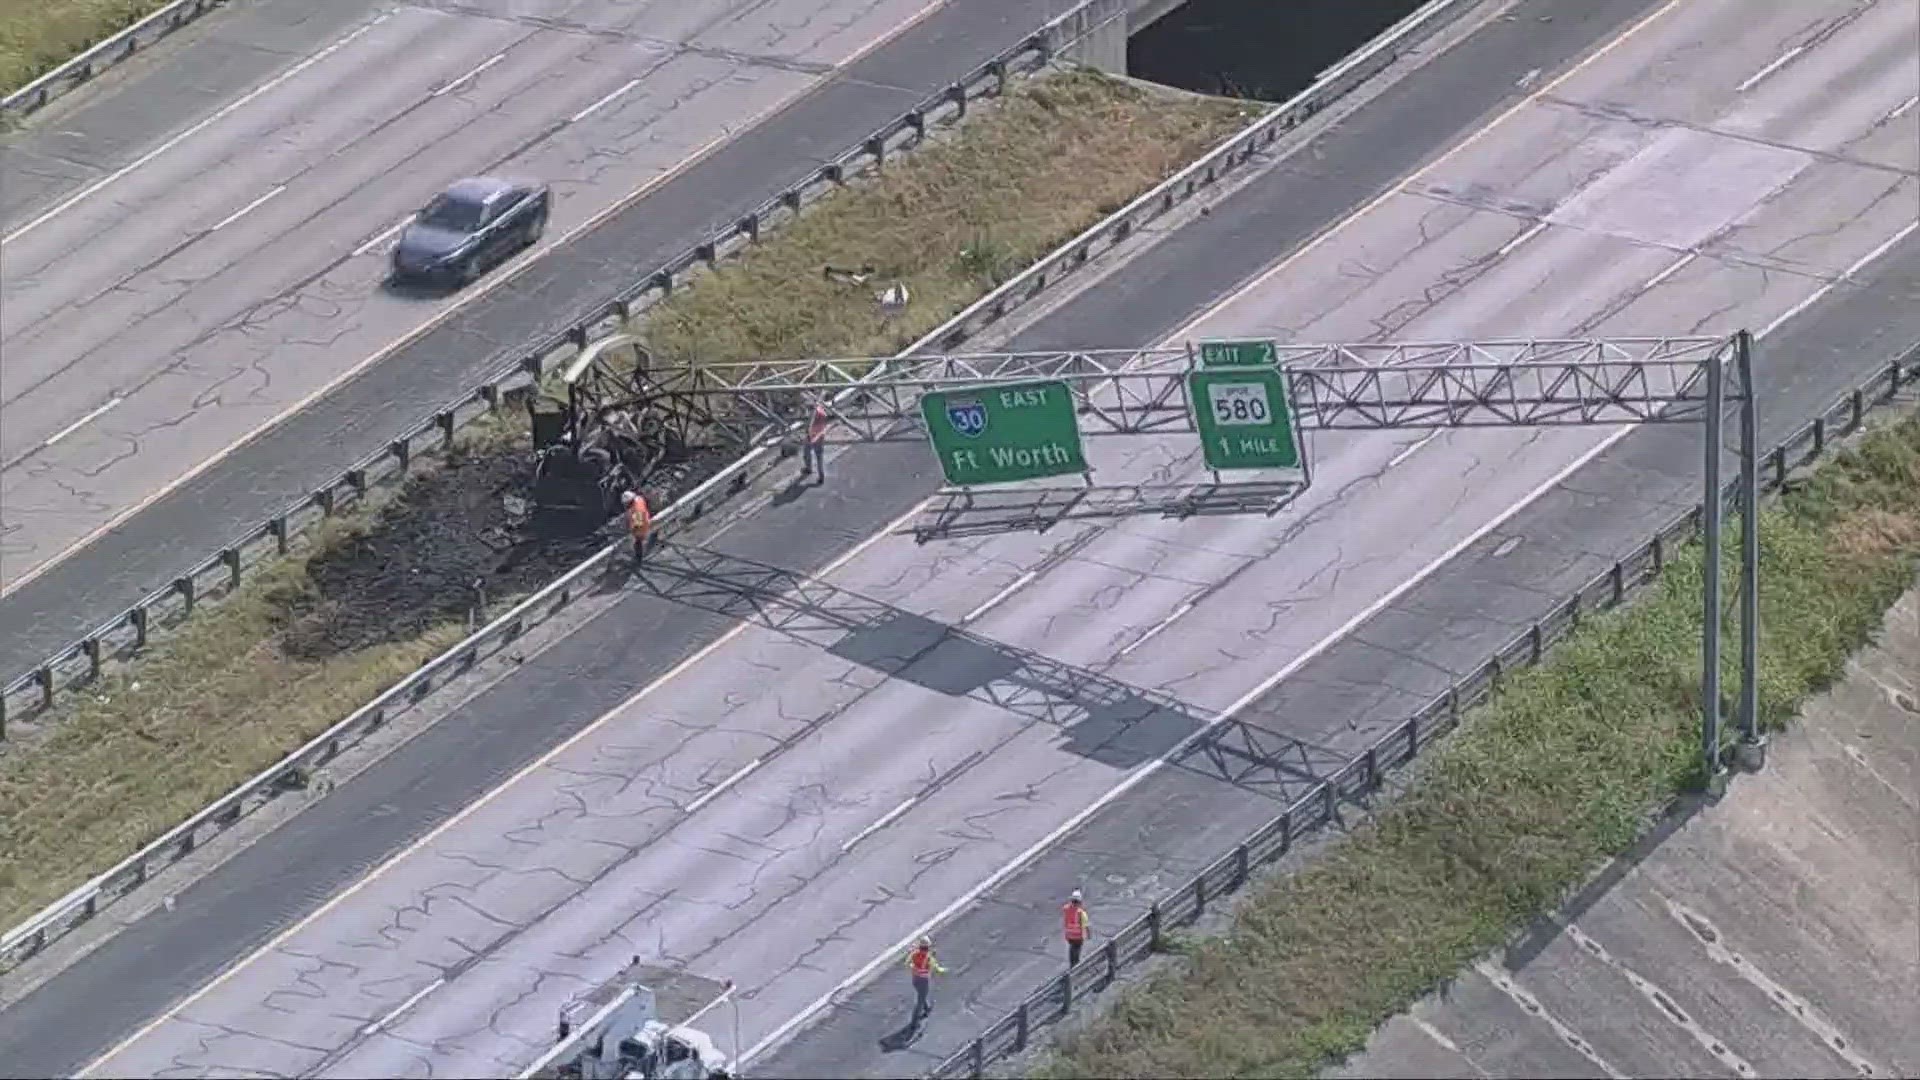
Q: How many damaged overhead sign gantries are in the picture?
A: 1